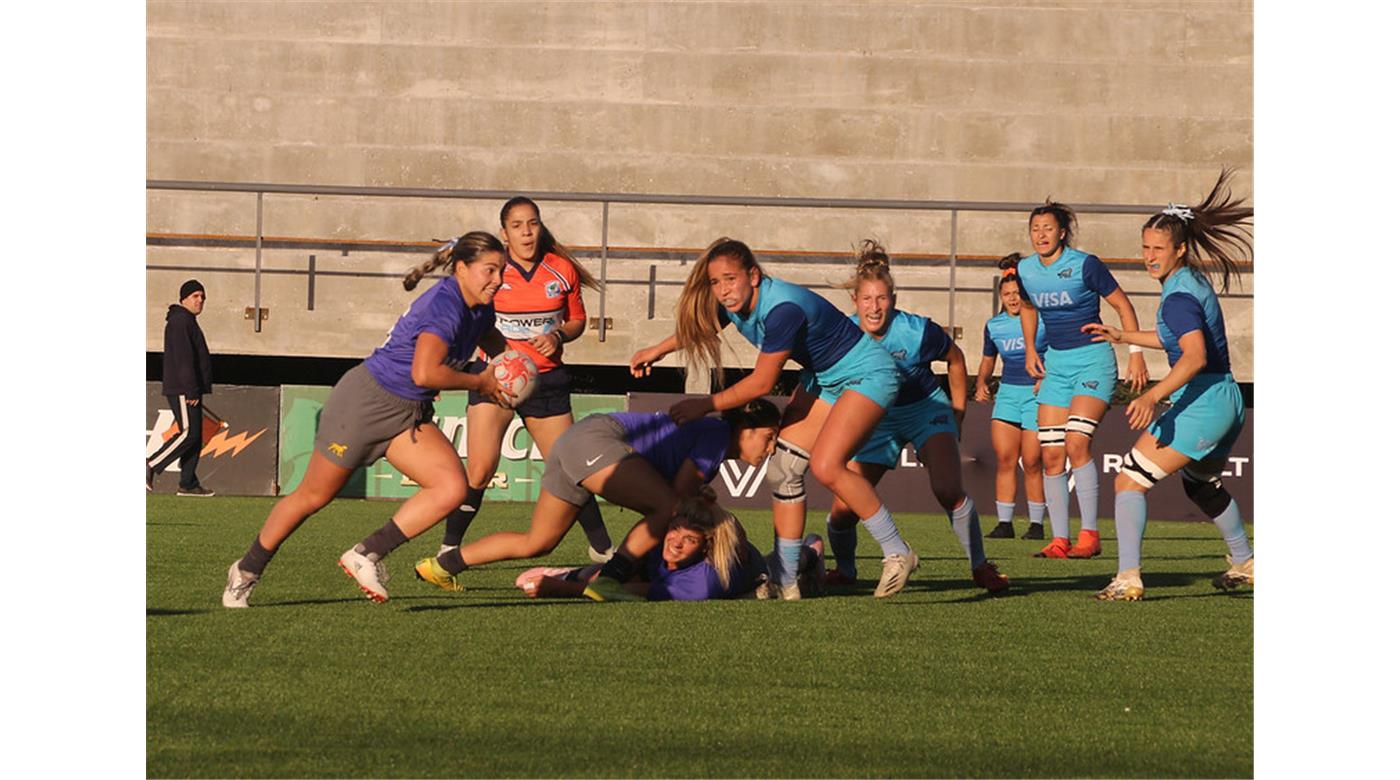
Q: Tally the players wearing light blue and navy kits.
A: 5